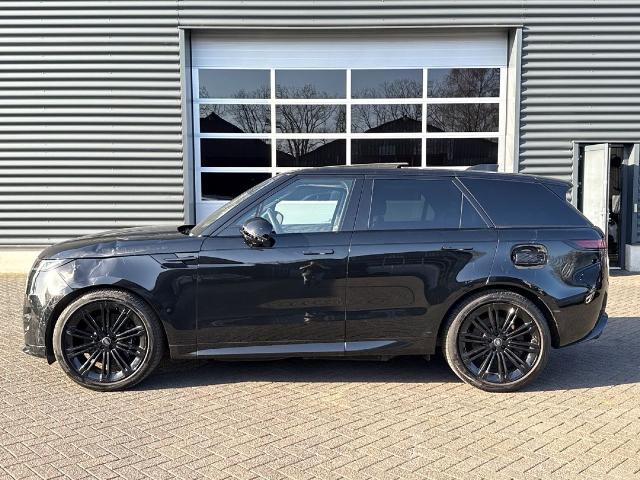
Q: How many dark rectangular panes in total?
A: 13